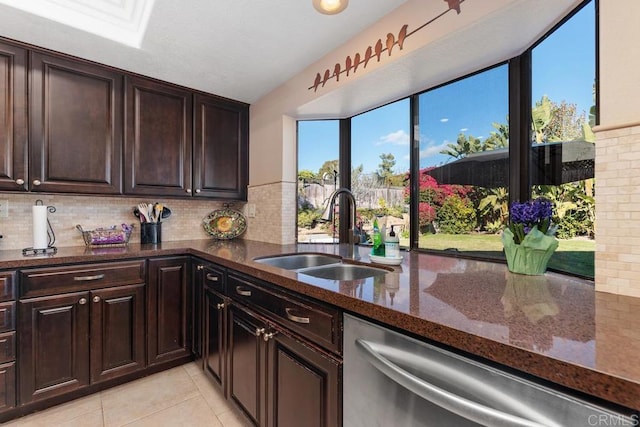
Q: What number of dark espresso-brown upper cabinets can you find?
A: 4